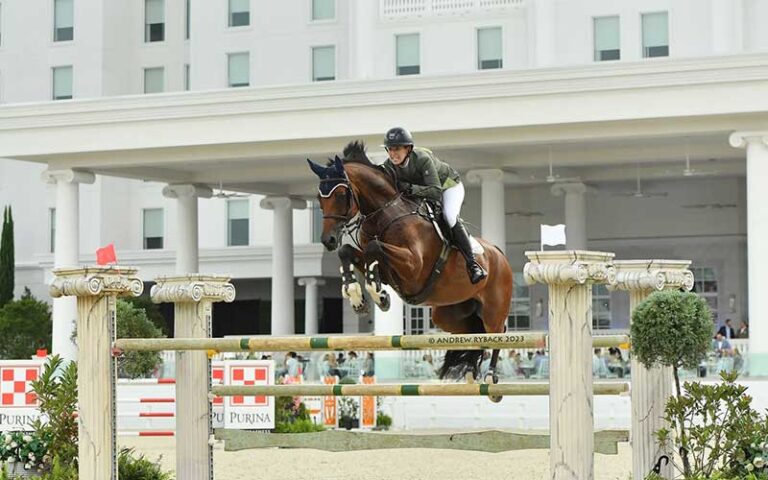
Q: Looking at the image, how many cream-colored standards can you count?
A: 4